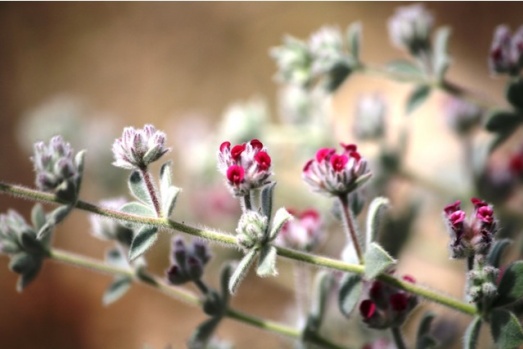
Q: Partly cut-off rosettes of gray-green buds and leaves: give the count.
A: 1